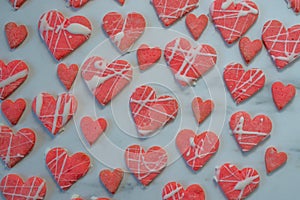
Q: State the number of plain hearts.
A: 11